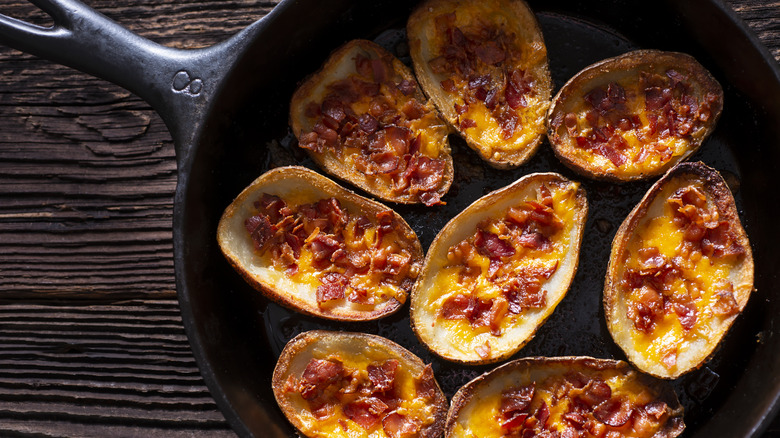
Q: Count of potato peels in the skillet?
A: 8